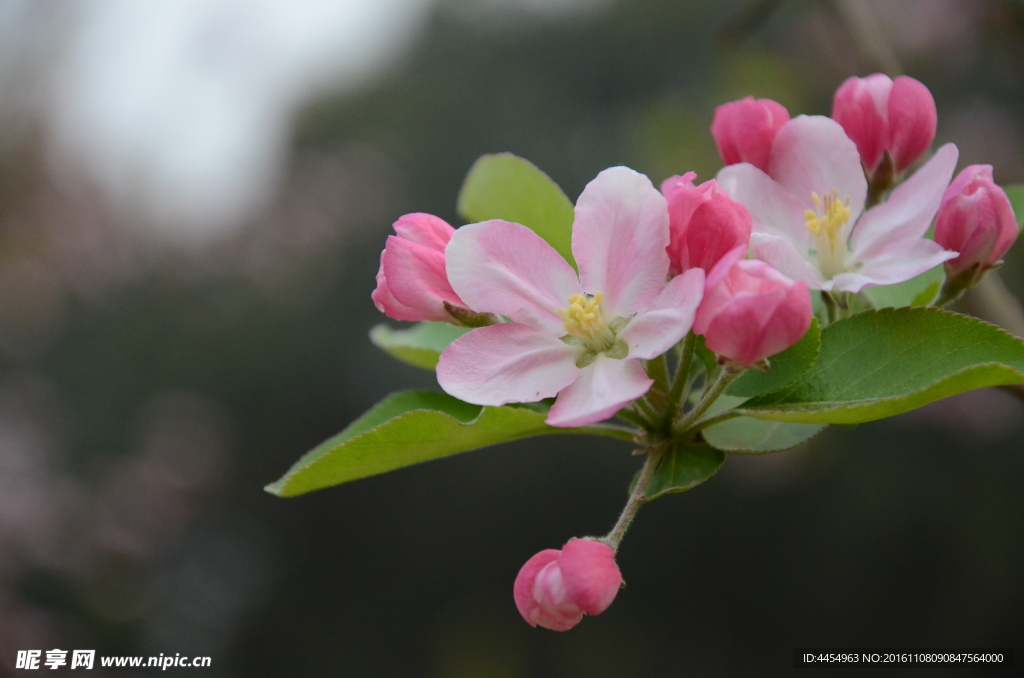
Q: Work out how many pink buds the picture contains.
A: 7